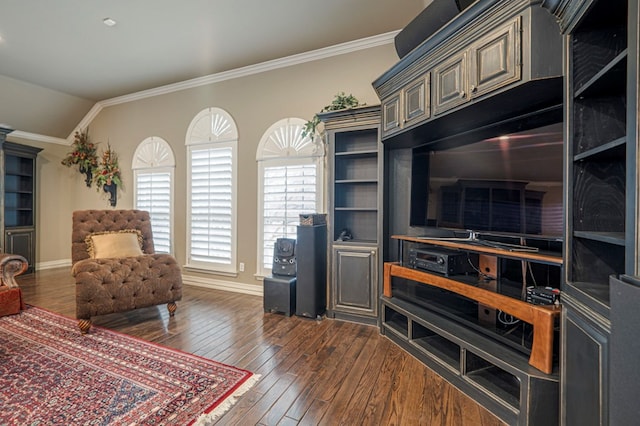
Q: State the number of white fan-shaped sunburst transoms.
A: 3